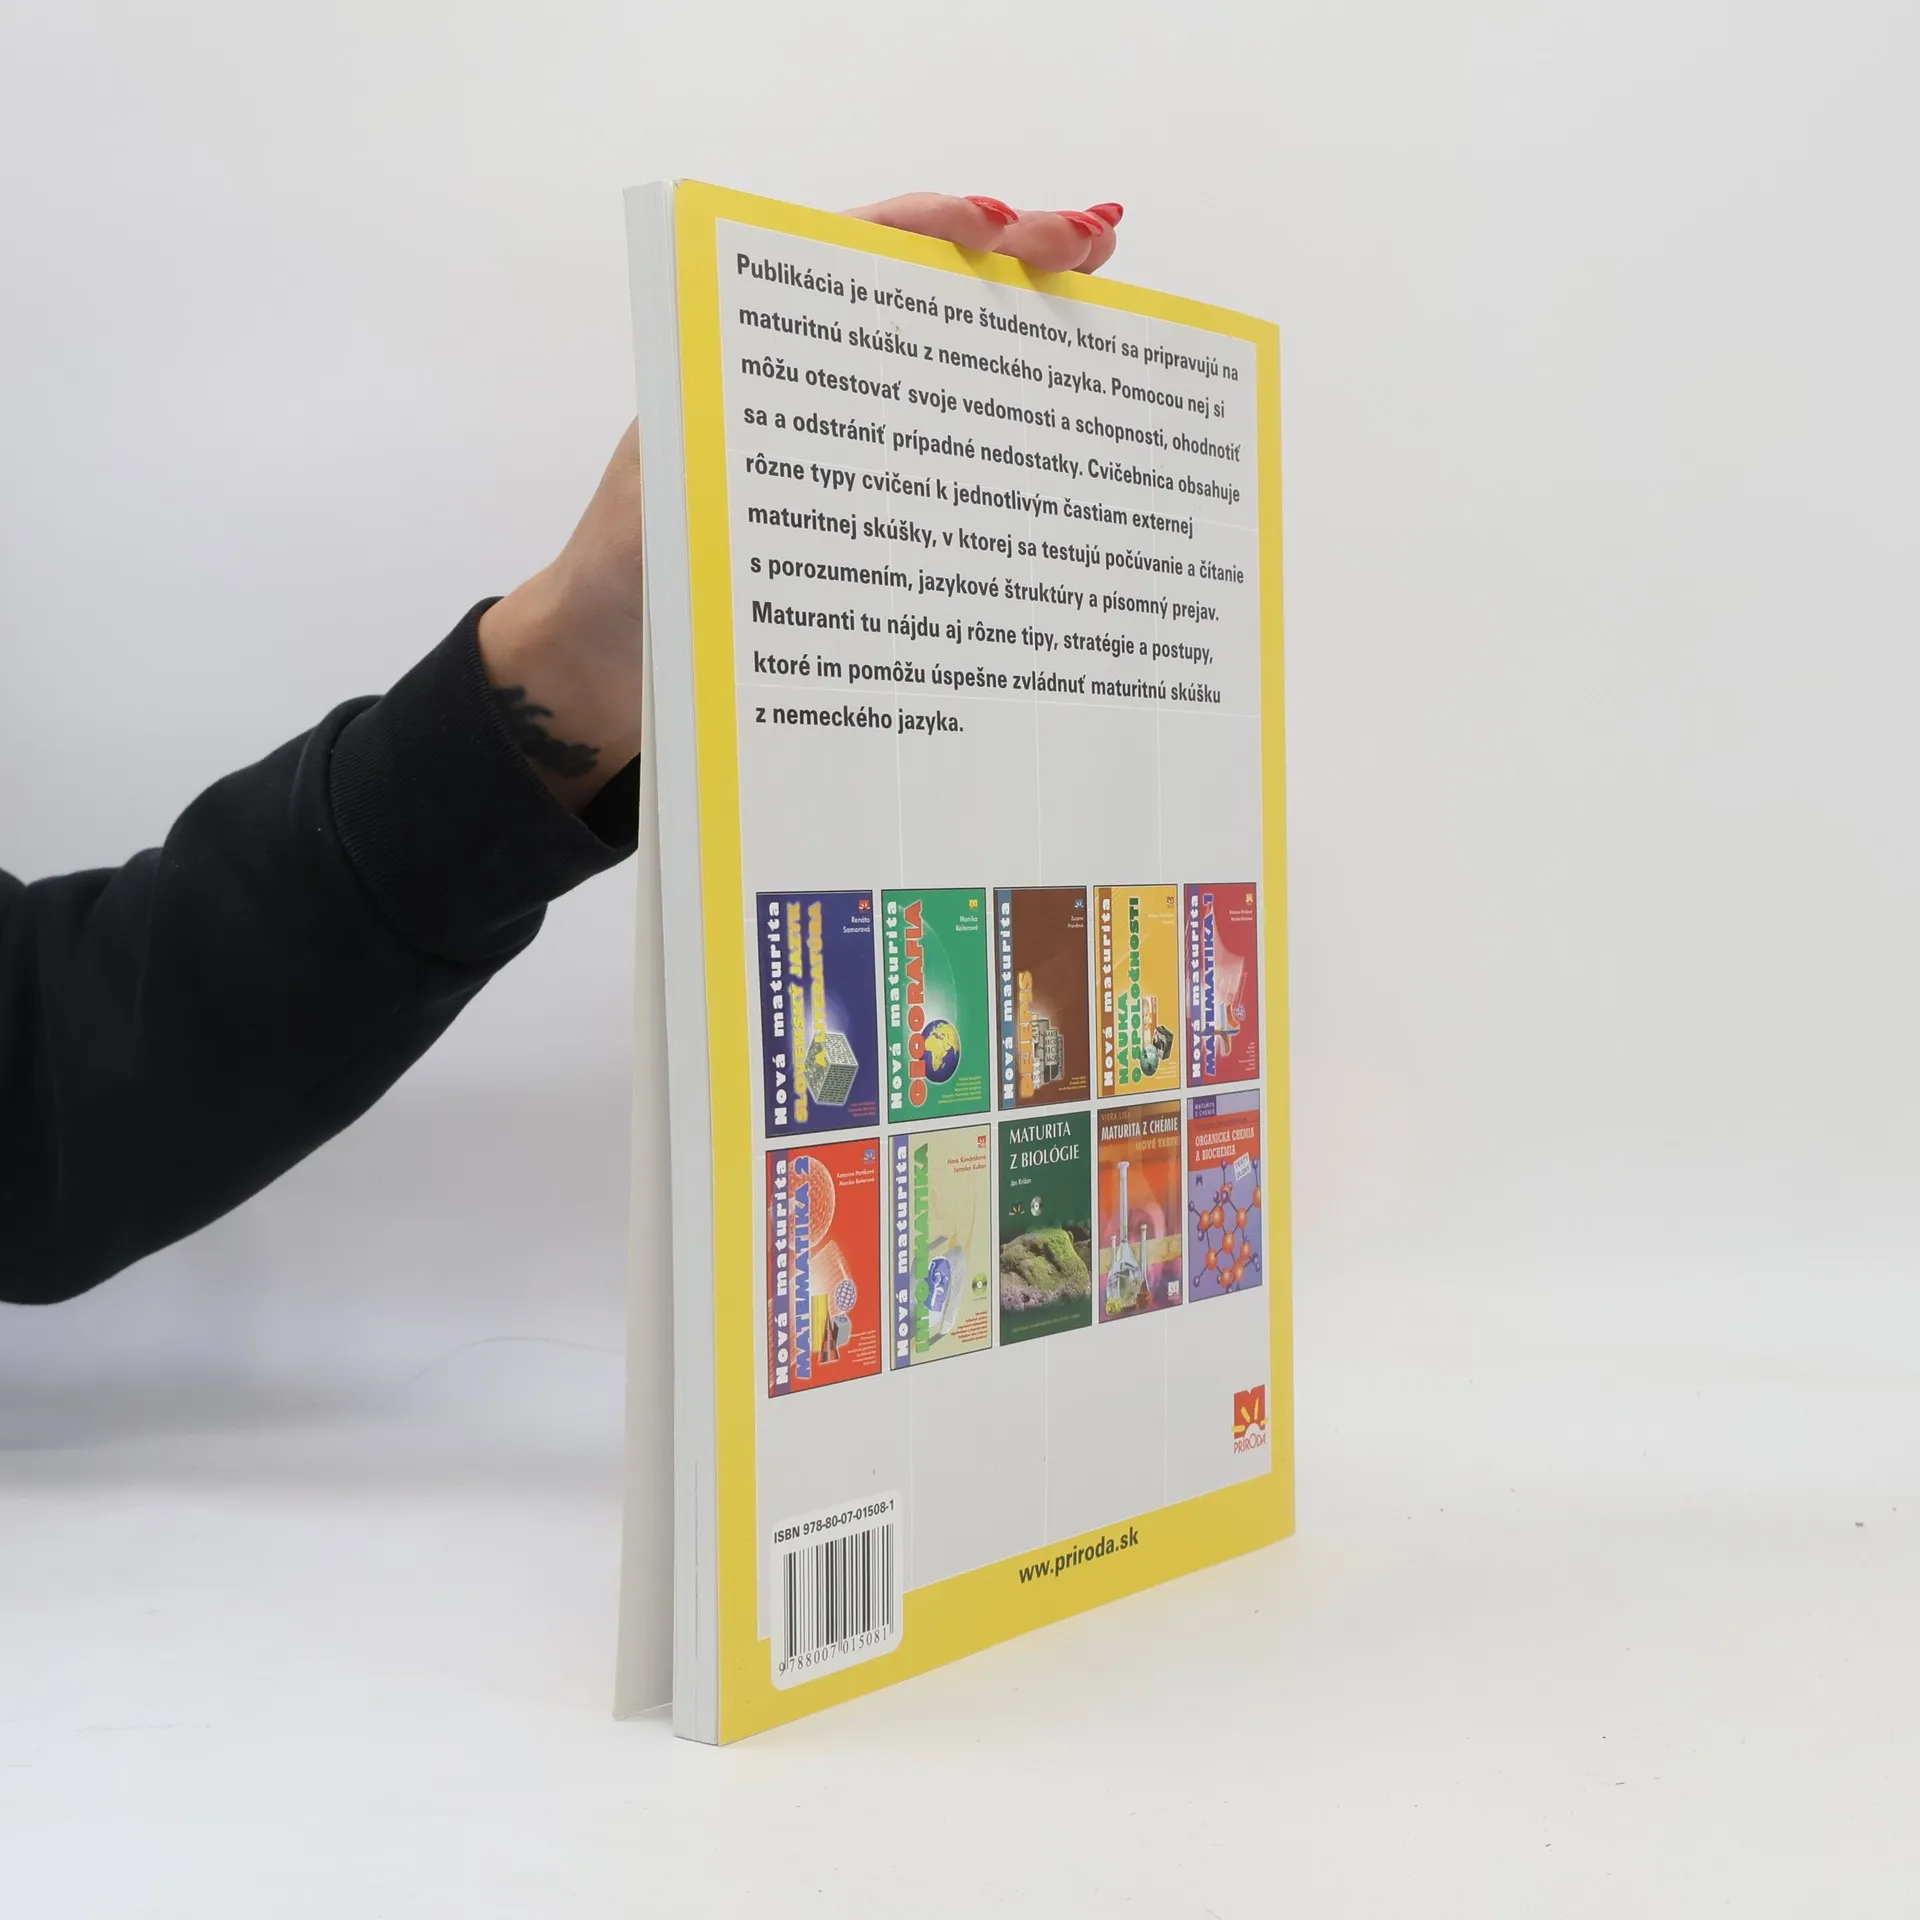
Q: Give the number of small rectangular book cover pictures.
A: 10